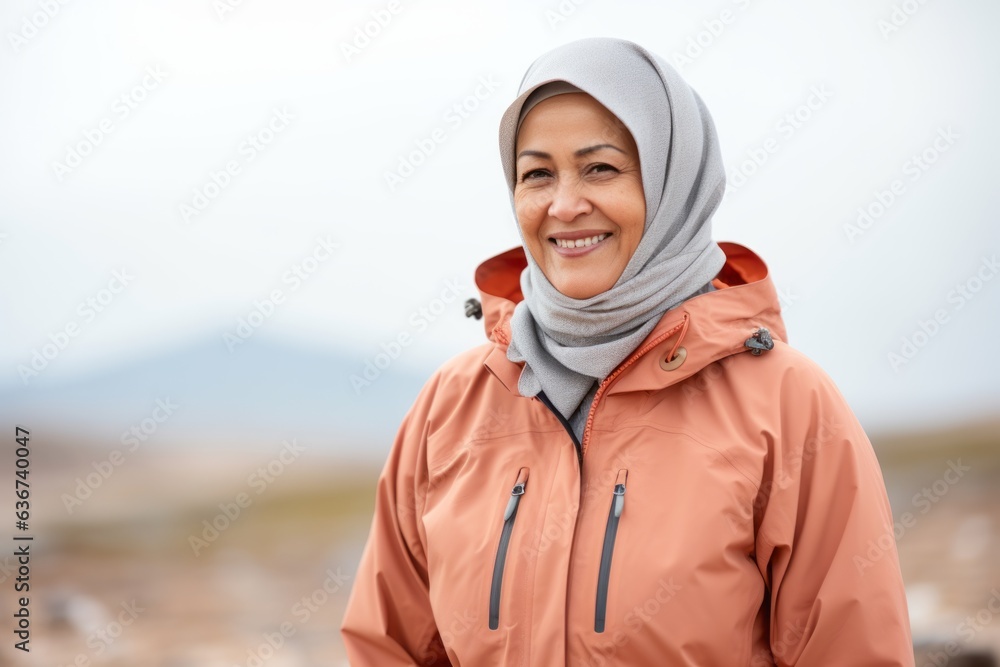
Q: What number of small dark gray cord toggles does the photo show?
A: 2